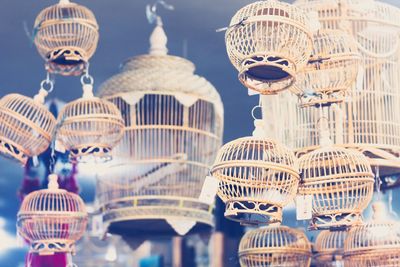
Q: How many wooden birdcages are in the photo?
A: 13